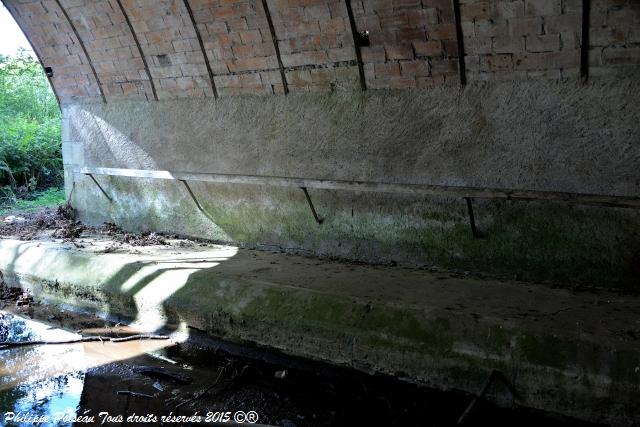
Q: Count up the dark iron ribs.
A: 7